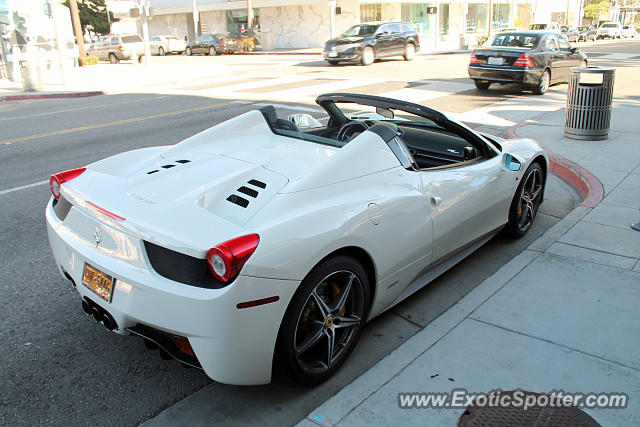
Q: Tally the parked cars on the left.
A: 3